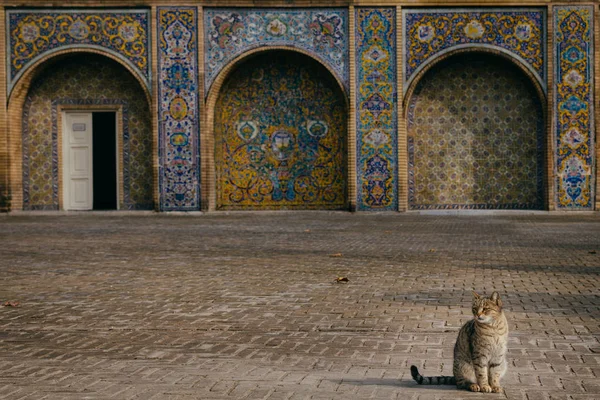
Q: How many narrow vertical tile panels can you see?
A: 3